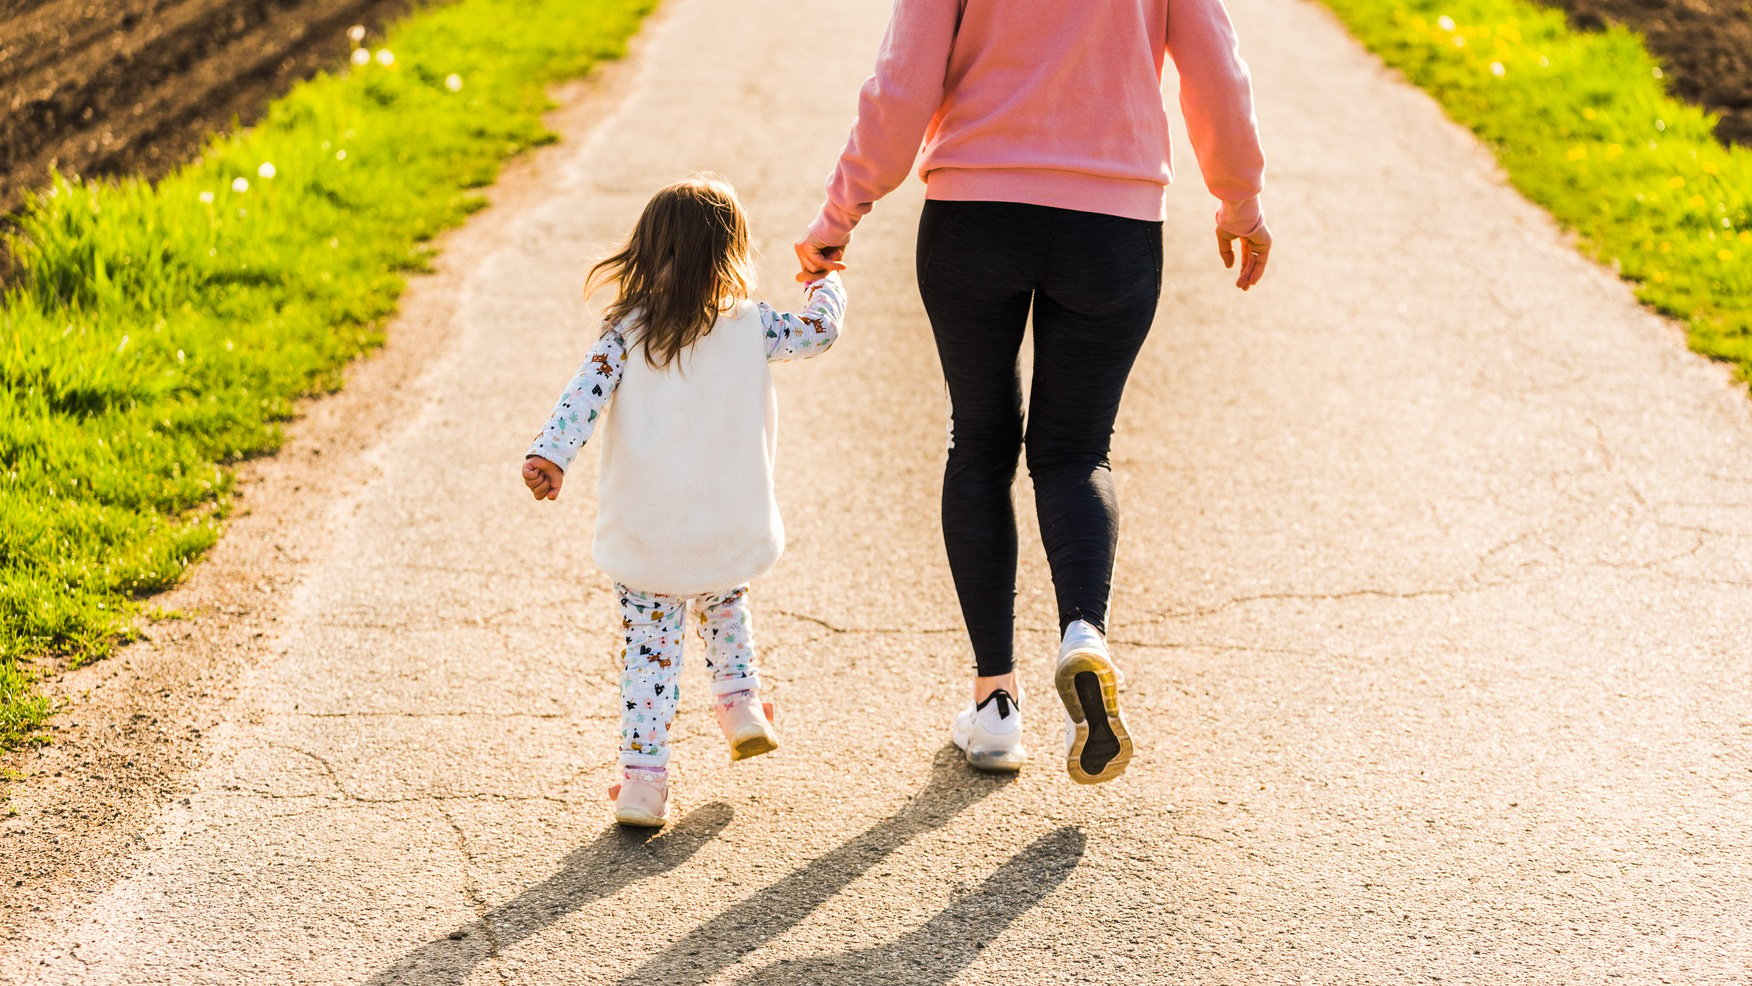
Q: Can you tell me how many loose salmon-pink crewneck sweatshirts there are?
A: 1